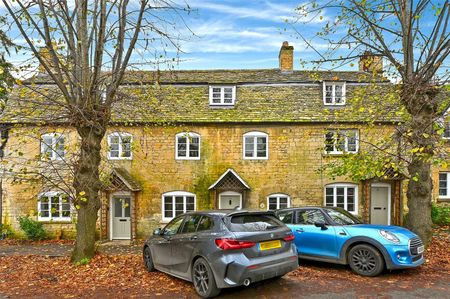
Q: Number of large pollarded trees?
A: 2